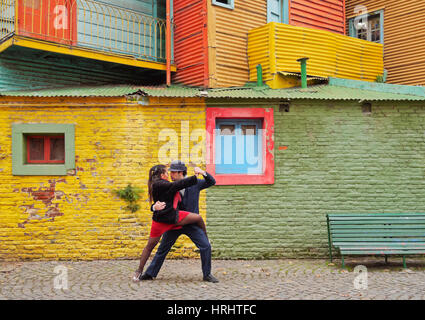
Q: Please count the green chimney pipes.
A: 2